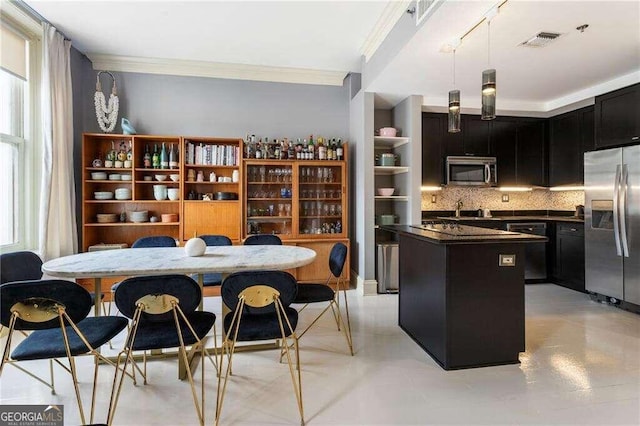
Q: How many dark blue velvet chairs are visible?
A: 8